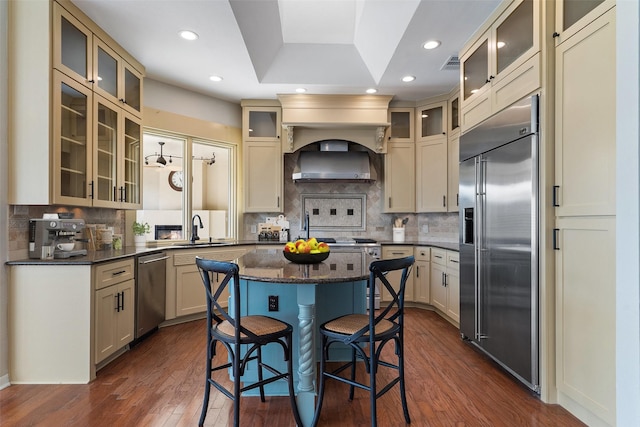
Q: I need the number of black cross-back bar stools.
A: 2